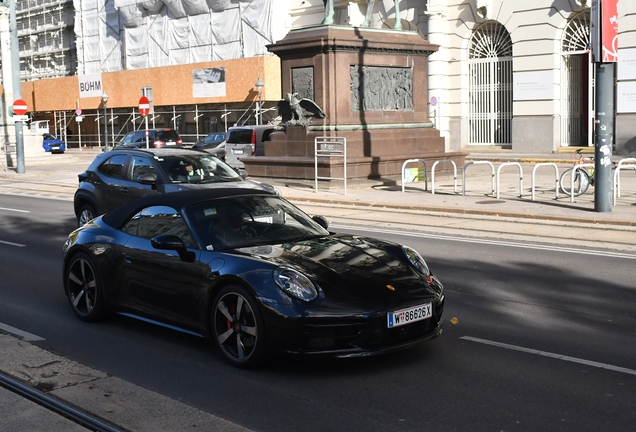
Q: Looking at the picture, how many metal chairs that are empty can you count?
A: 0